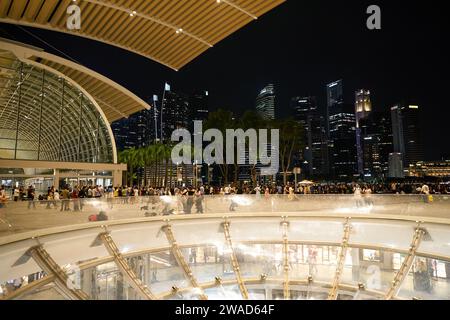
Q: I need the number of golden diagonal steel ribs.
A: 7